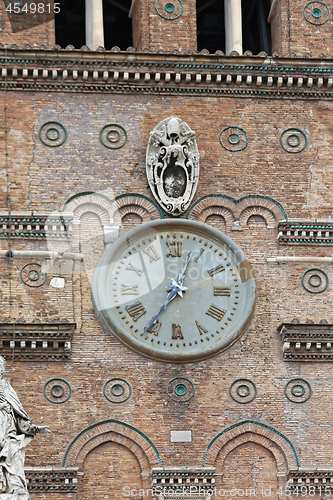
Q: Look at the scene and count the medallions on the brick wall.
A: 13